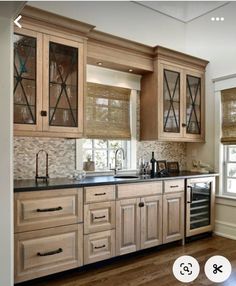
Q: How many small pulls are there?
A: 4